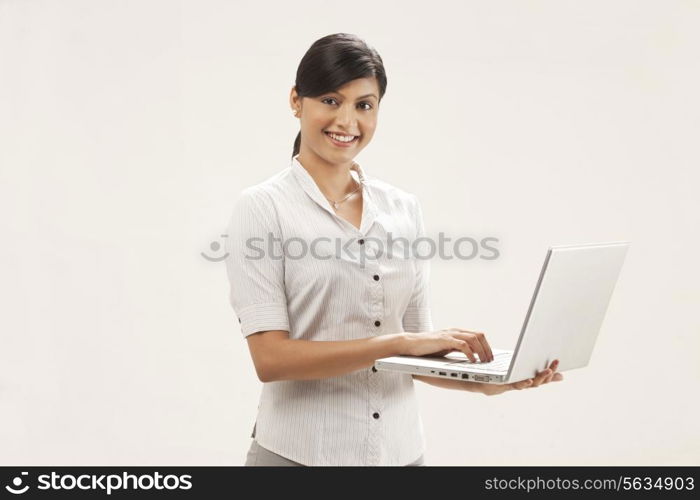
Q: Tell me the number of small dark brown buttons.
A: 5